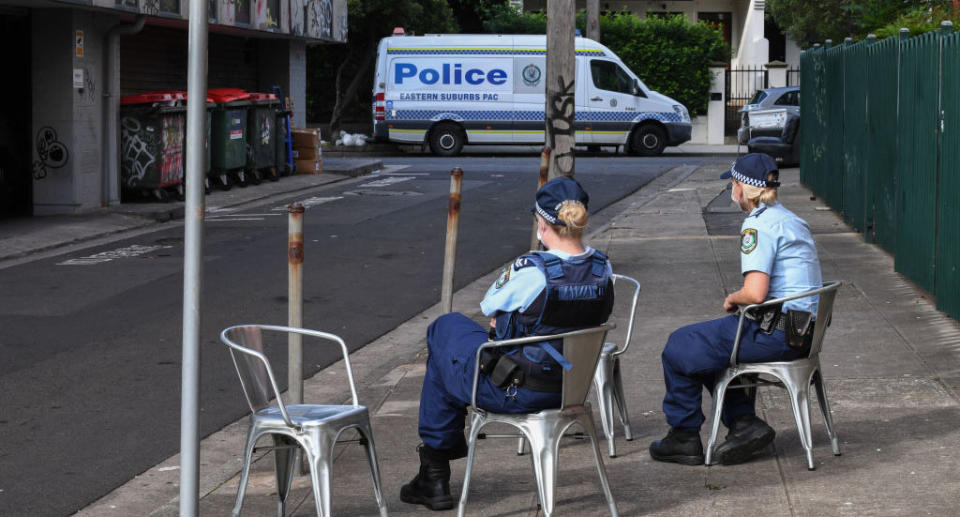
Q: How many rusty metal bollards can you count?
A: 3